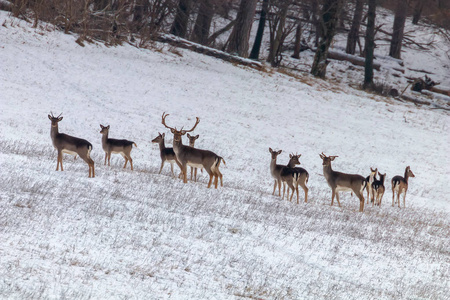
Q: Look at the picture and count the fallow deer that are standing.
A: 11